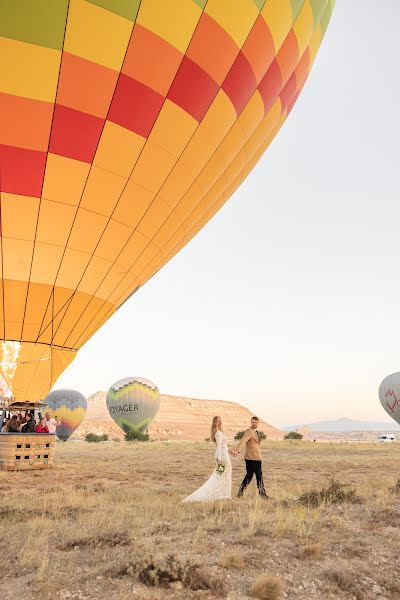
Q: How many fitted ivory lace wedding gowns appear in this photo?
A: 1